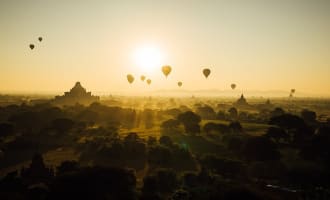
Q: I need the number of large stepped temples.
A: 1